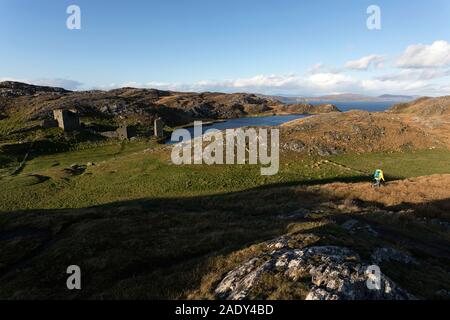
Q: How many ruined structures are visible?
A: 3